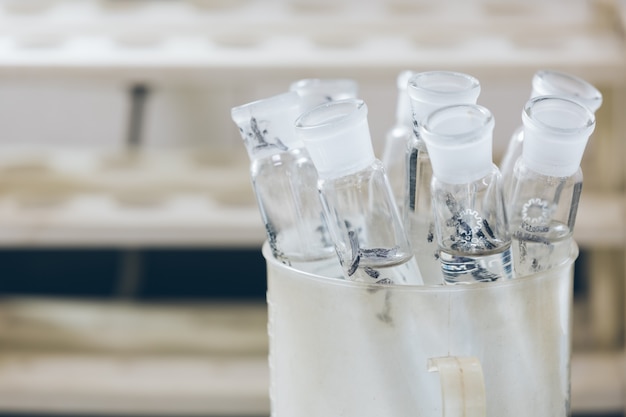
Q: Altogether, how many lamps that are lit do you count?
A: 0